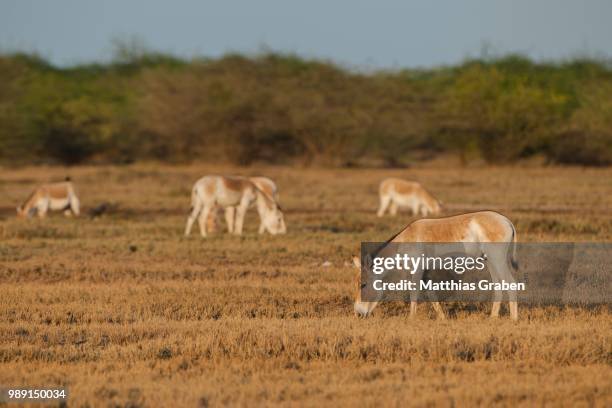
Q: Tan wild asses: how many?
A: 5